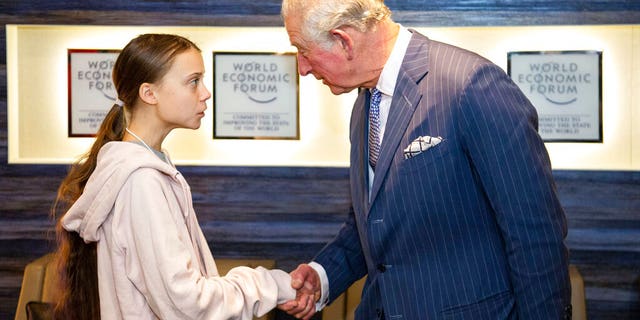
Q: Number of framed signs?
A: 3